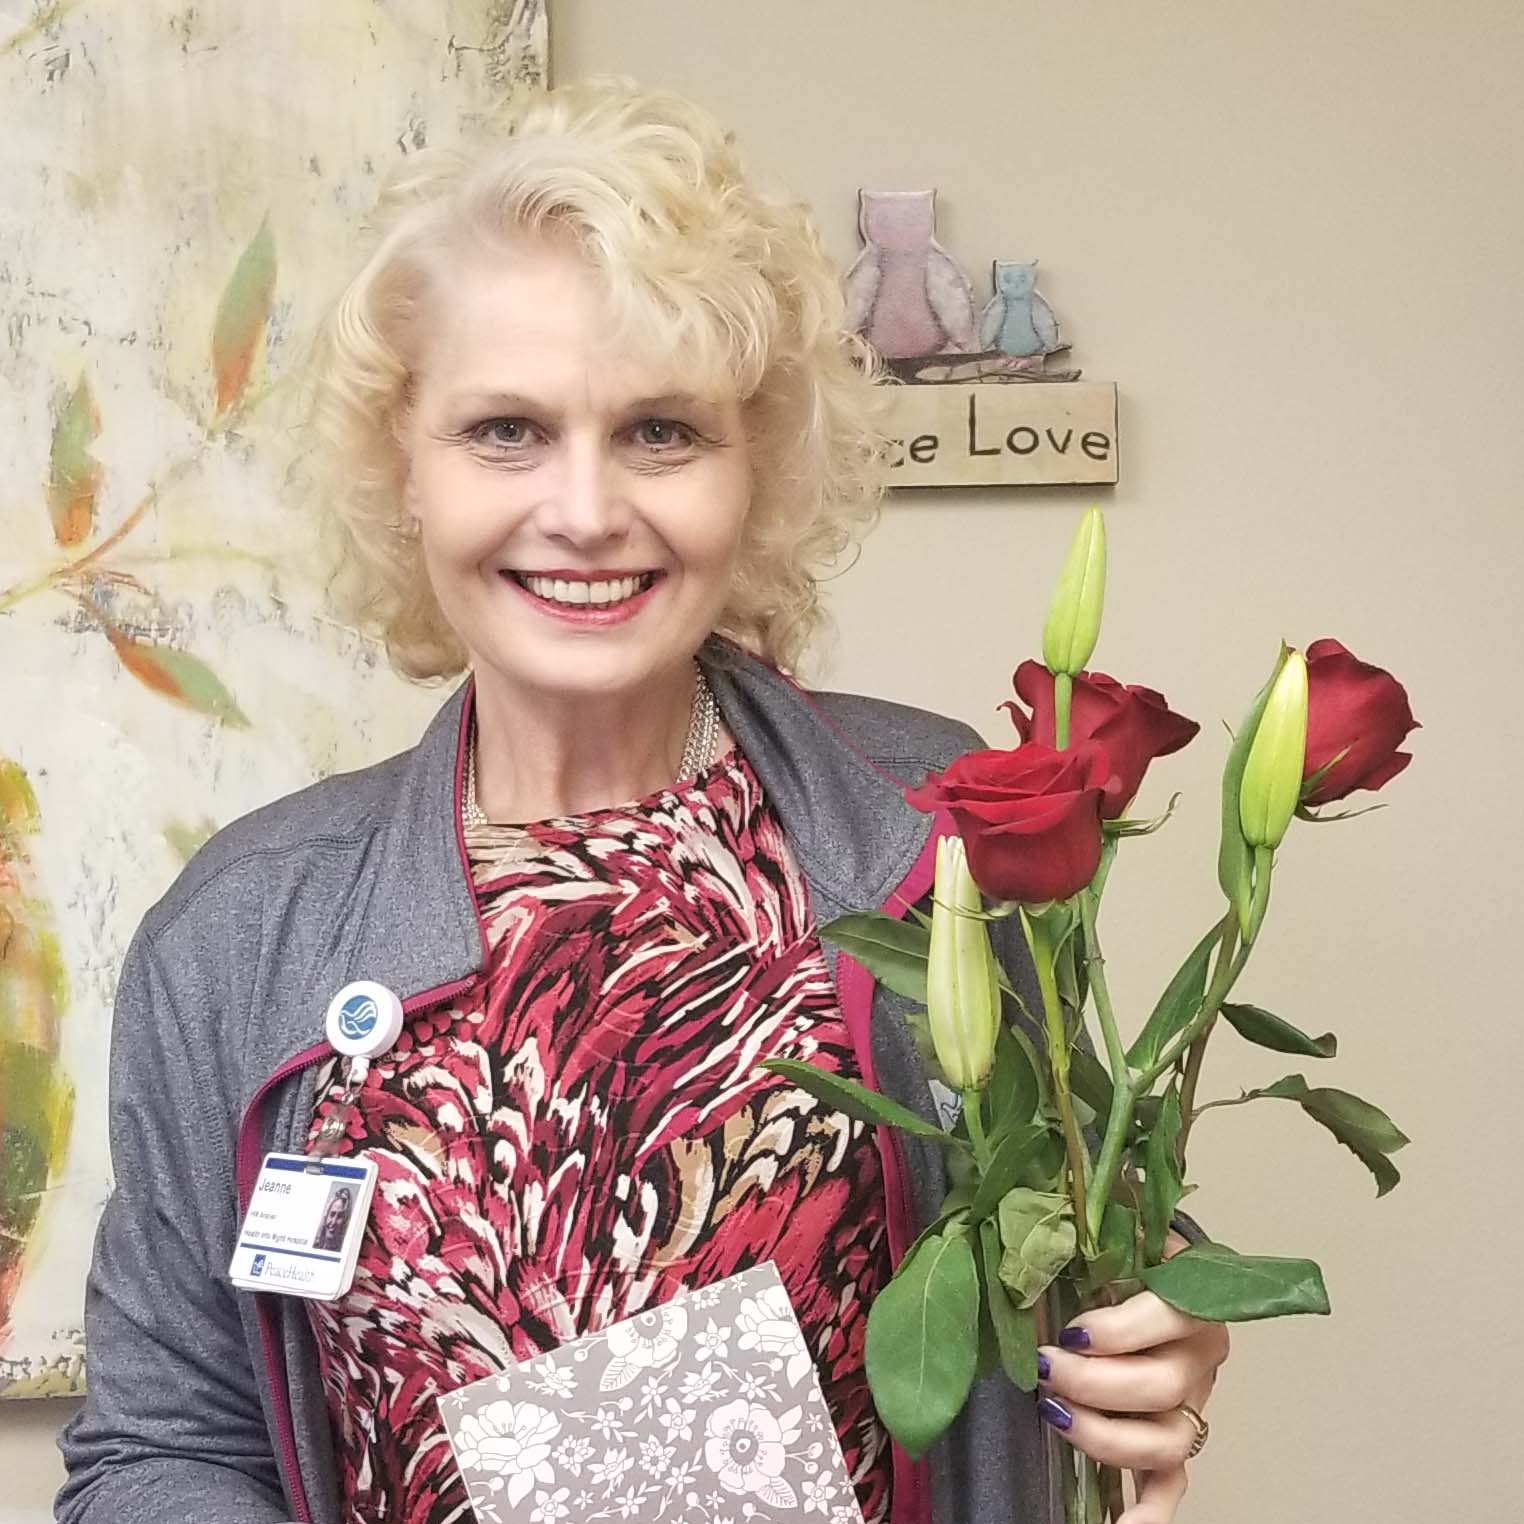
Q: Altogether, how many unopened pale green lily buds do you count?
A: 3